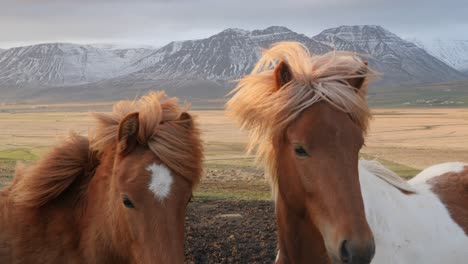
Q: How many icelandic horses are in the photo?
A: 2